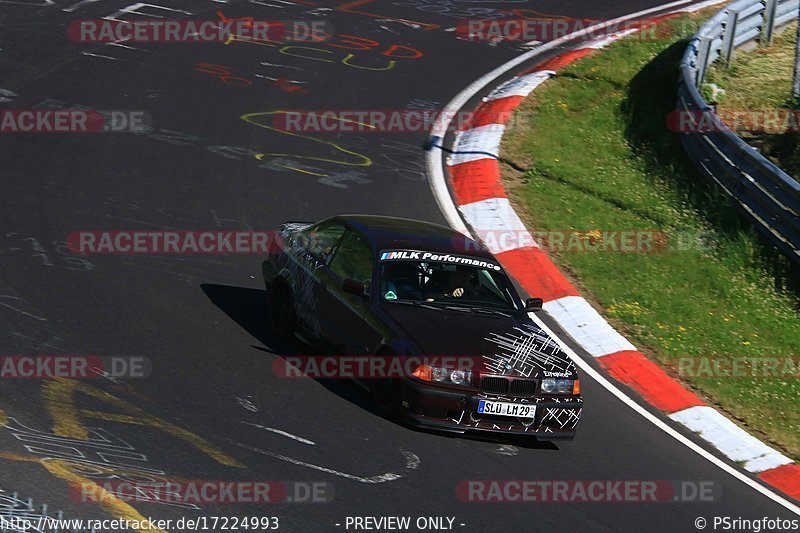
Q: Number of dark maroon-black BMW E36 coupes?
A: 1